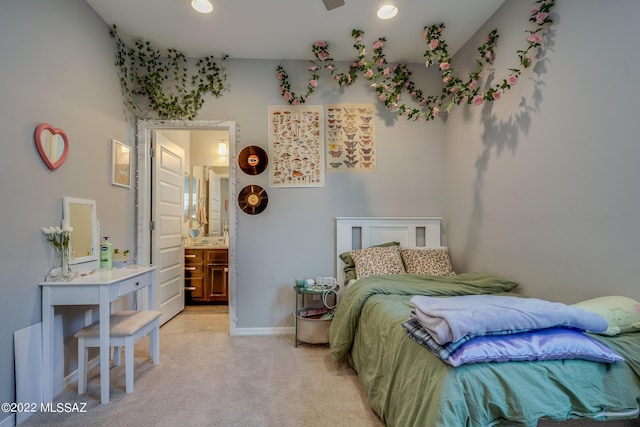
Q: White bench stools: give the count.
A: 1